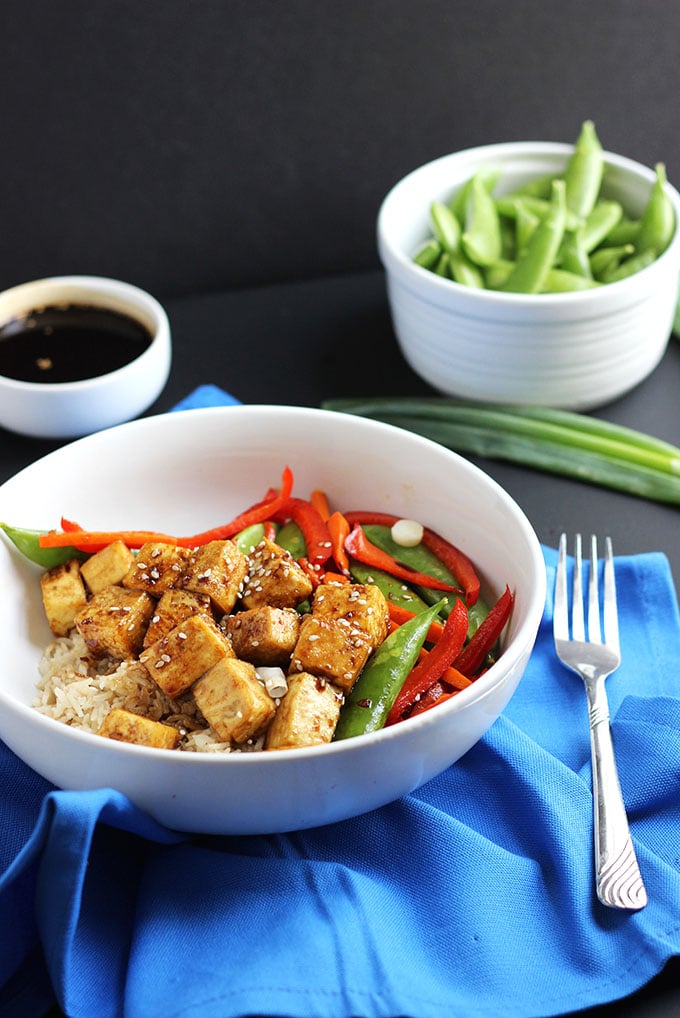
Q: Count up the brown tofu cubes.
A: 14